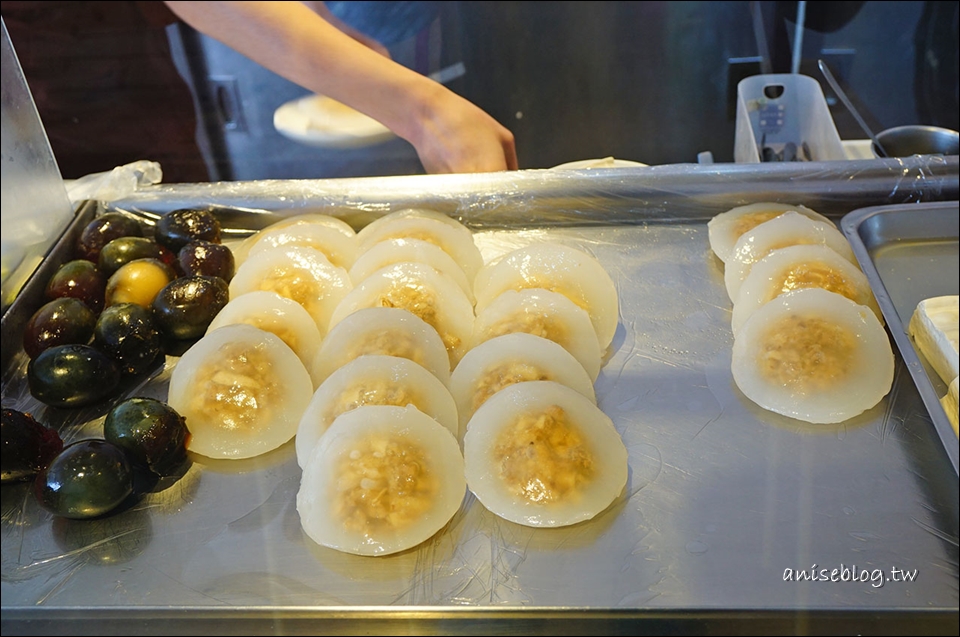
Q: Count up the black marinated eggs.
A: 12